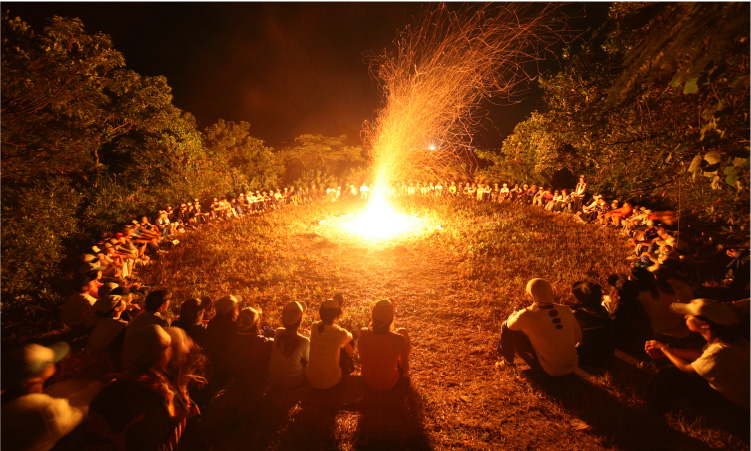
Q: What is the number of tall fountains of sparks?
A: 1